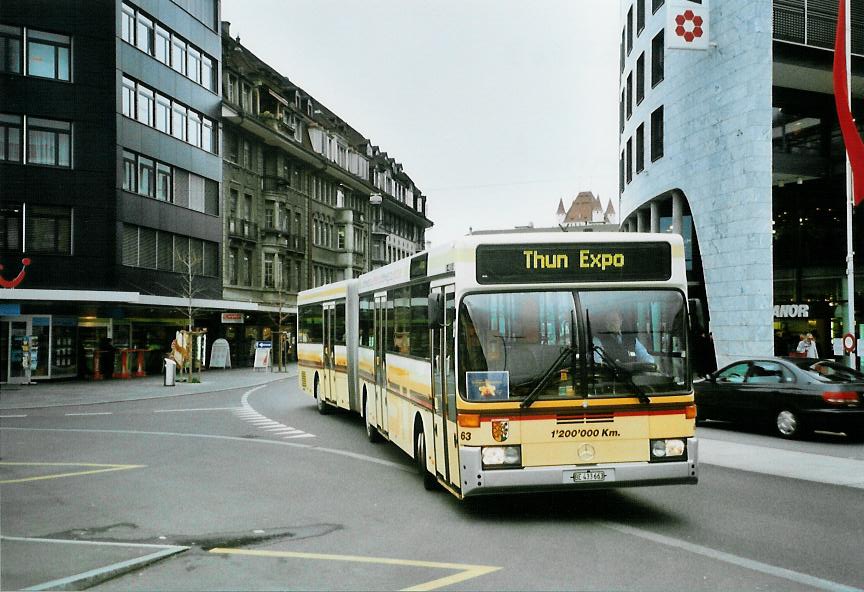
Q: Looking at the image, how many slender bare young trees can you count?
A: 2